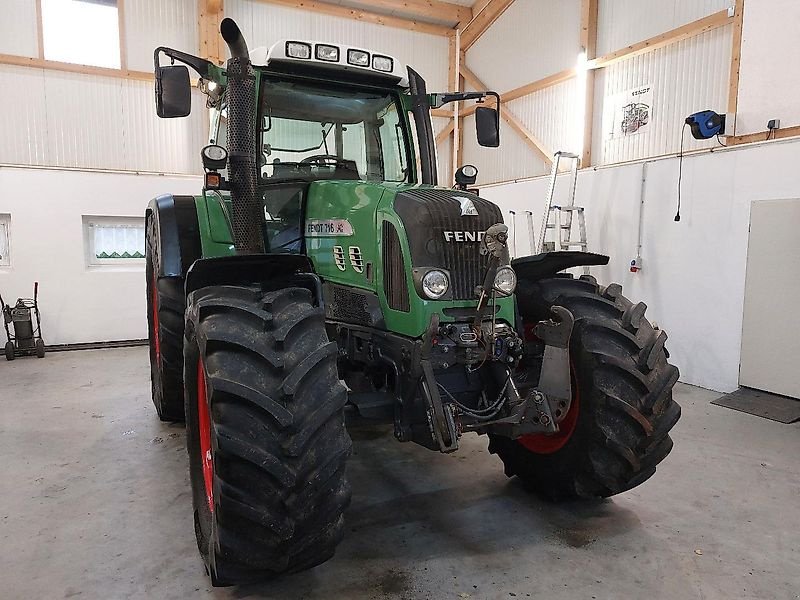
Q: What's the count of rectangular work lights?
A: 4